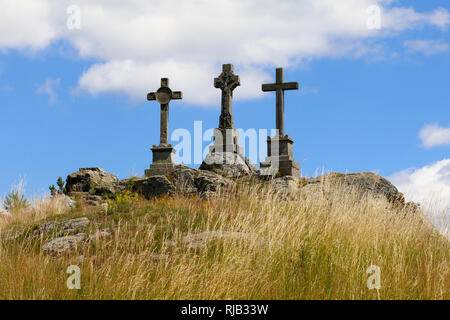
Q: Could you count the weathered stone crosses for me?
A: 3